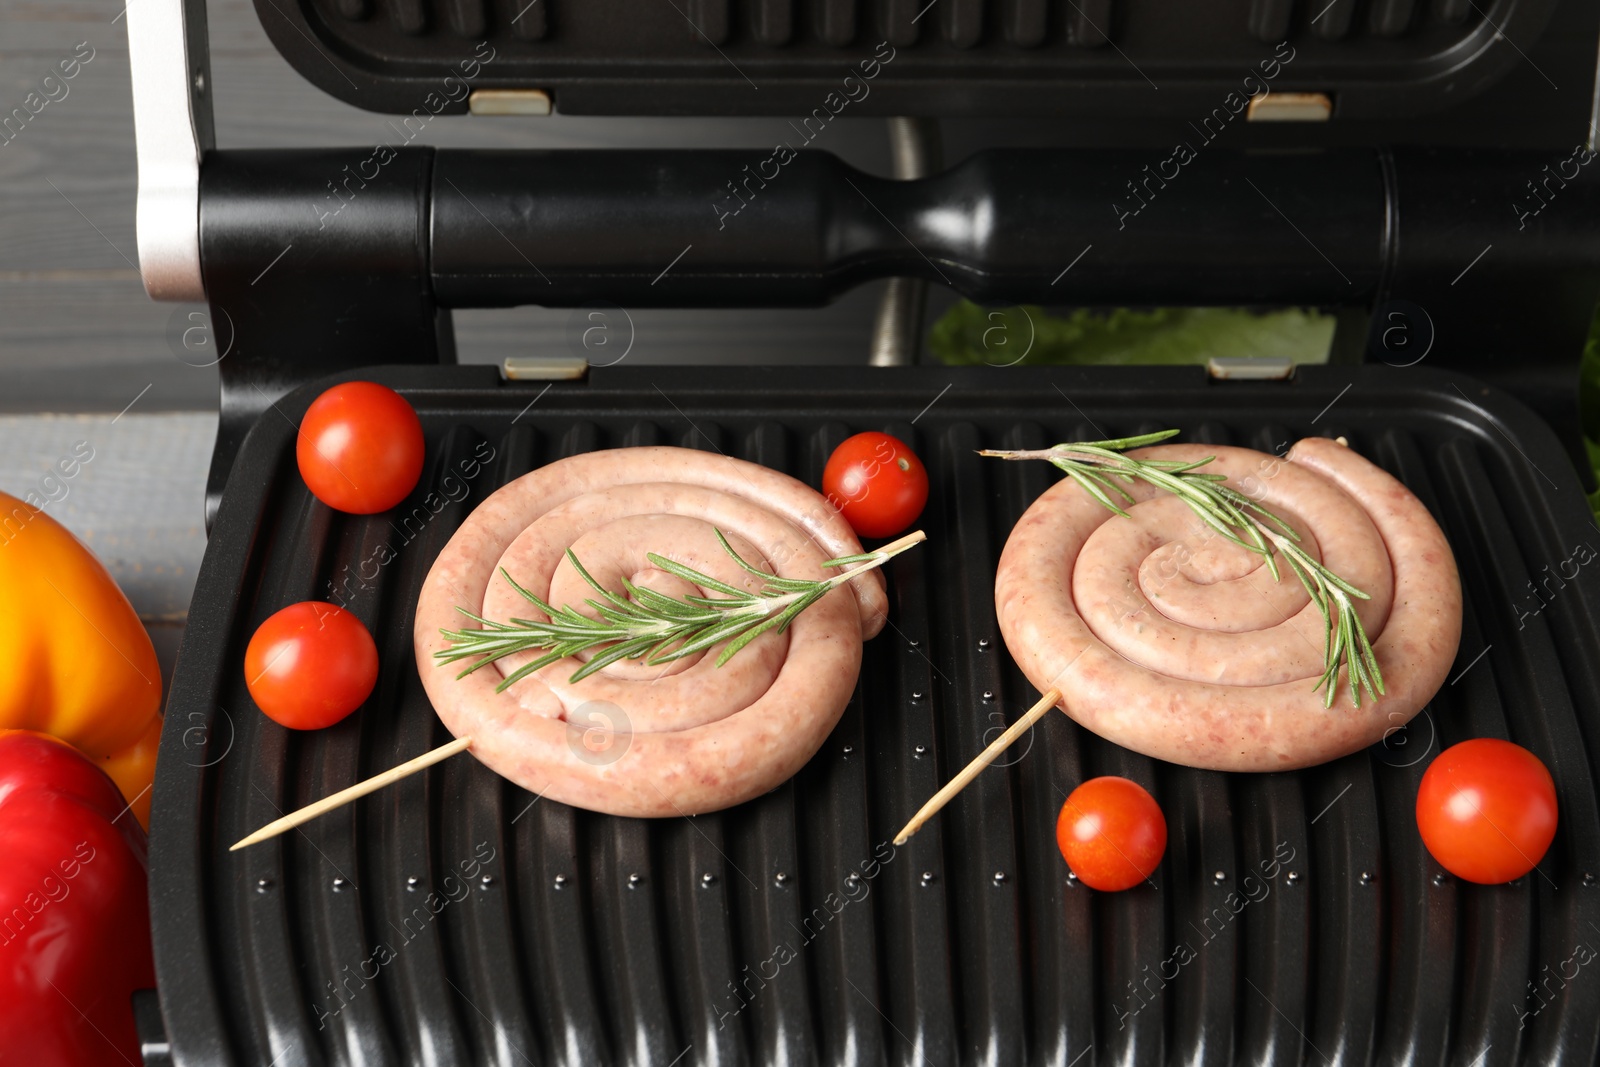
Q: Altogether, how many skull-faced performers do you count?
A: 0